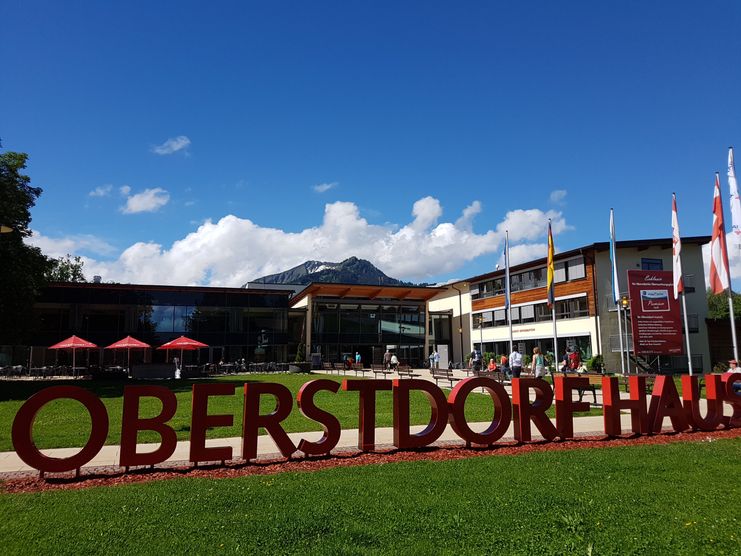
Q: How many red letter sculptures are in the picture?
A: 14